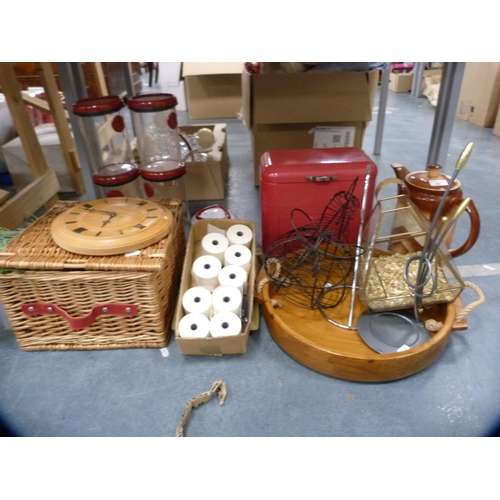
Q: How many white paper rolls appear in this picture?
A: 9